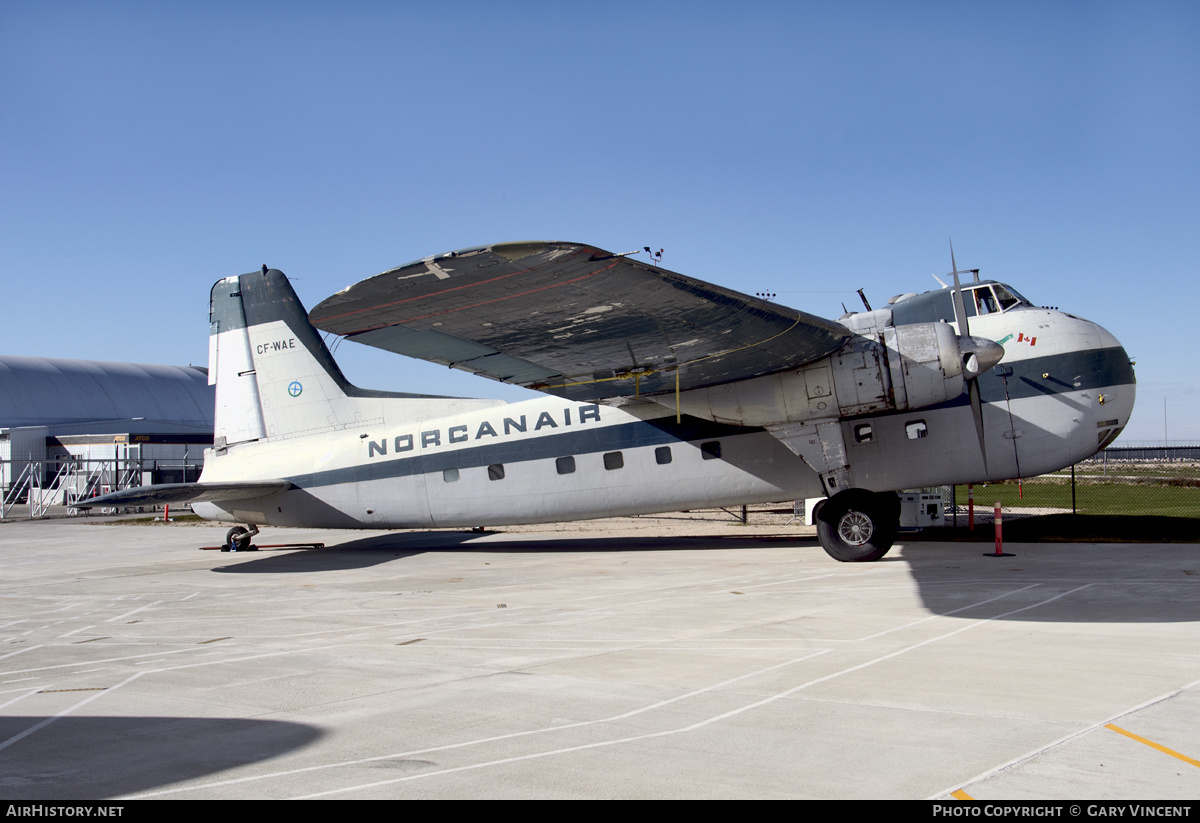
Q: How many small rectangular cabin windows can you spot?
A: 8